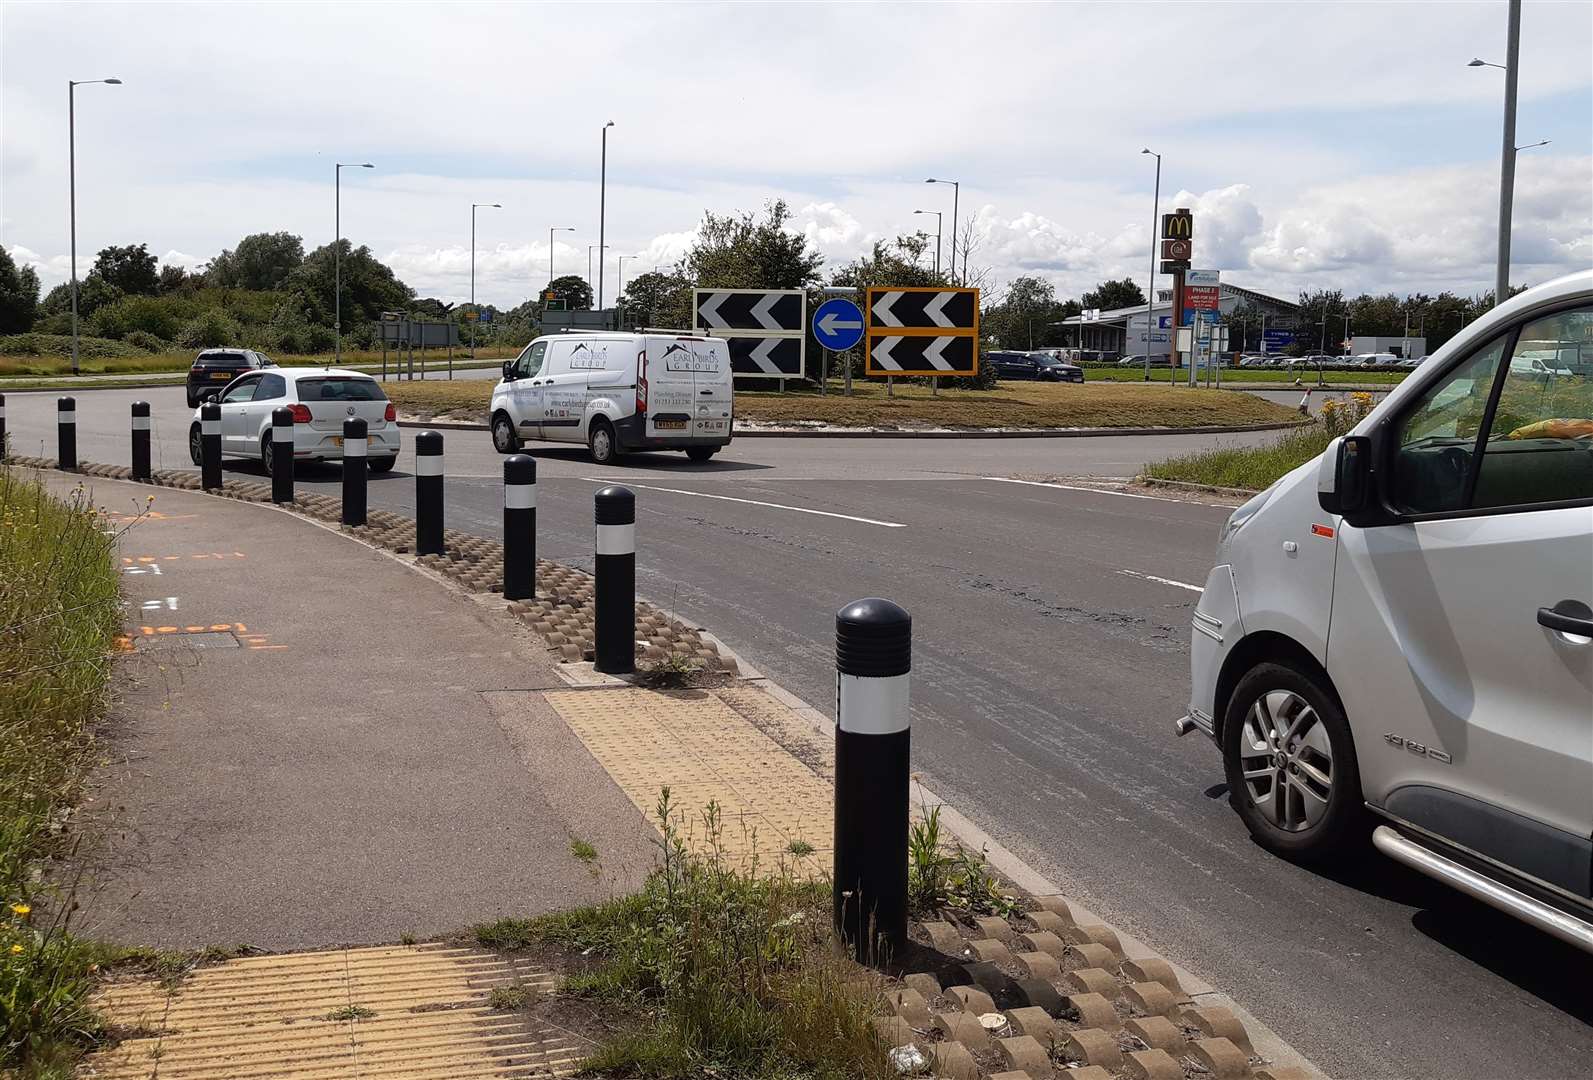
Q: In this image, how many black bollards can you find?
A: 10